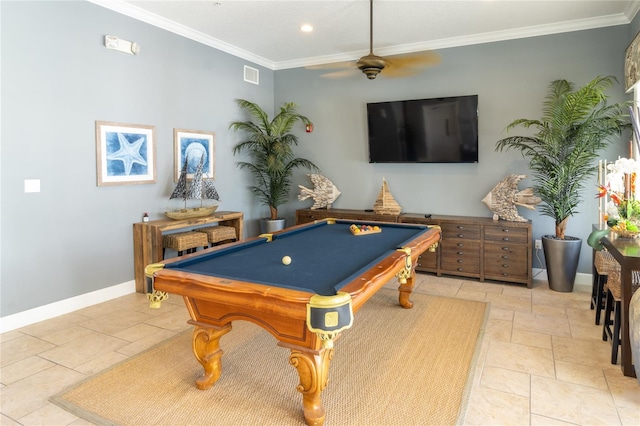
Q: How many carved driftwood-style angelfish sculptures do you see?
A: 2